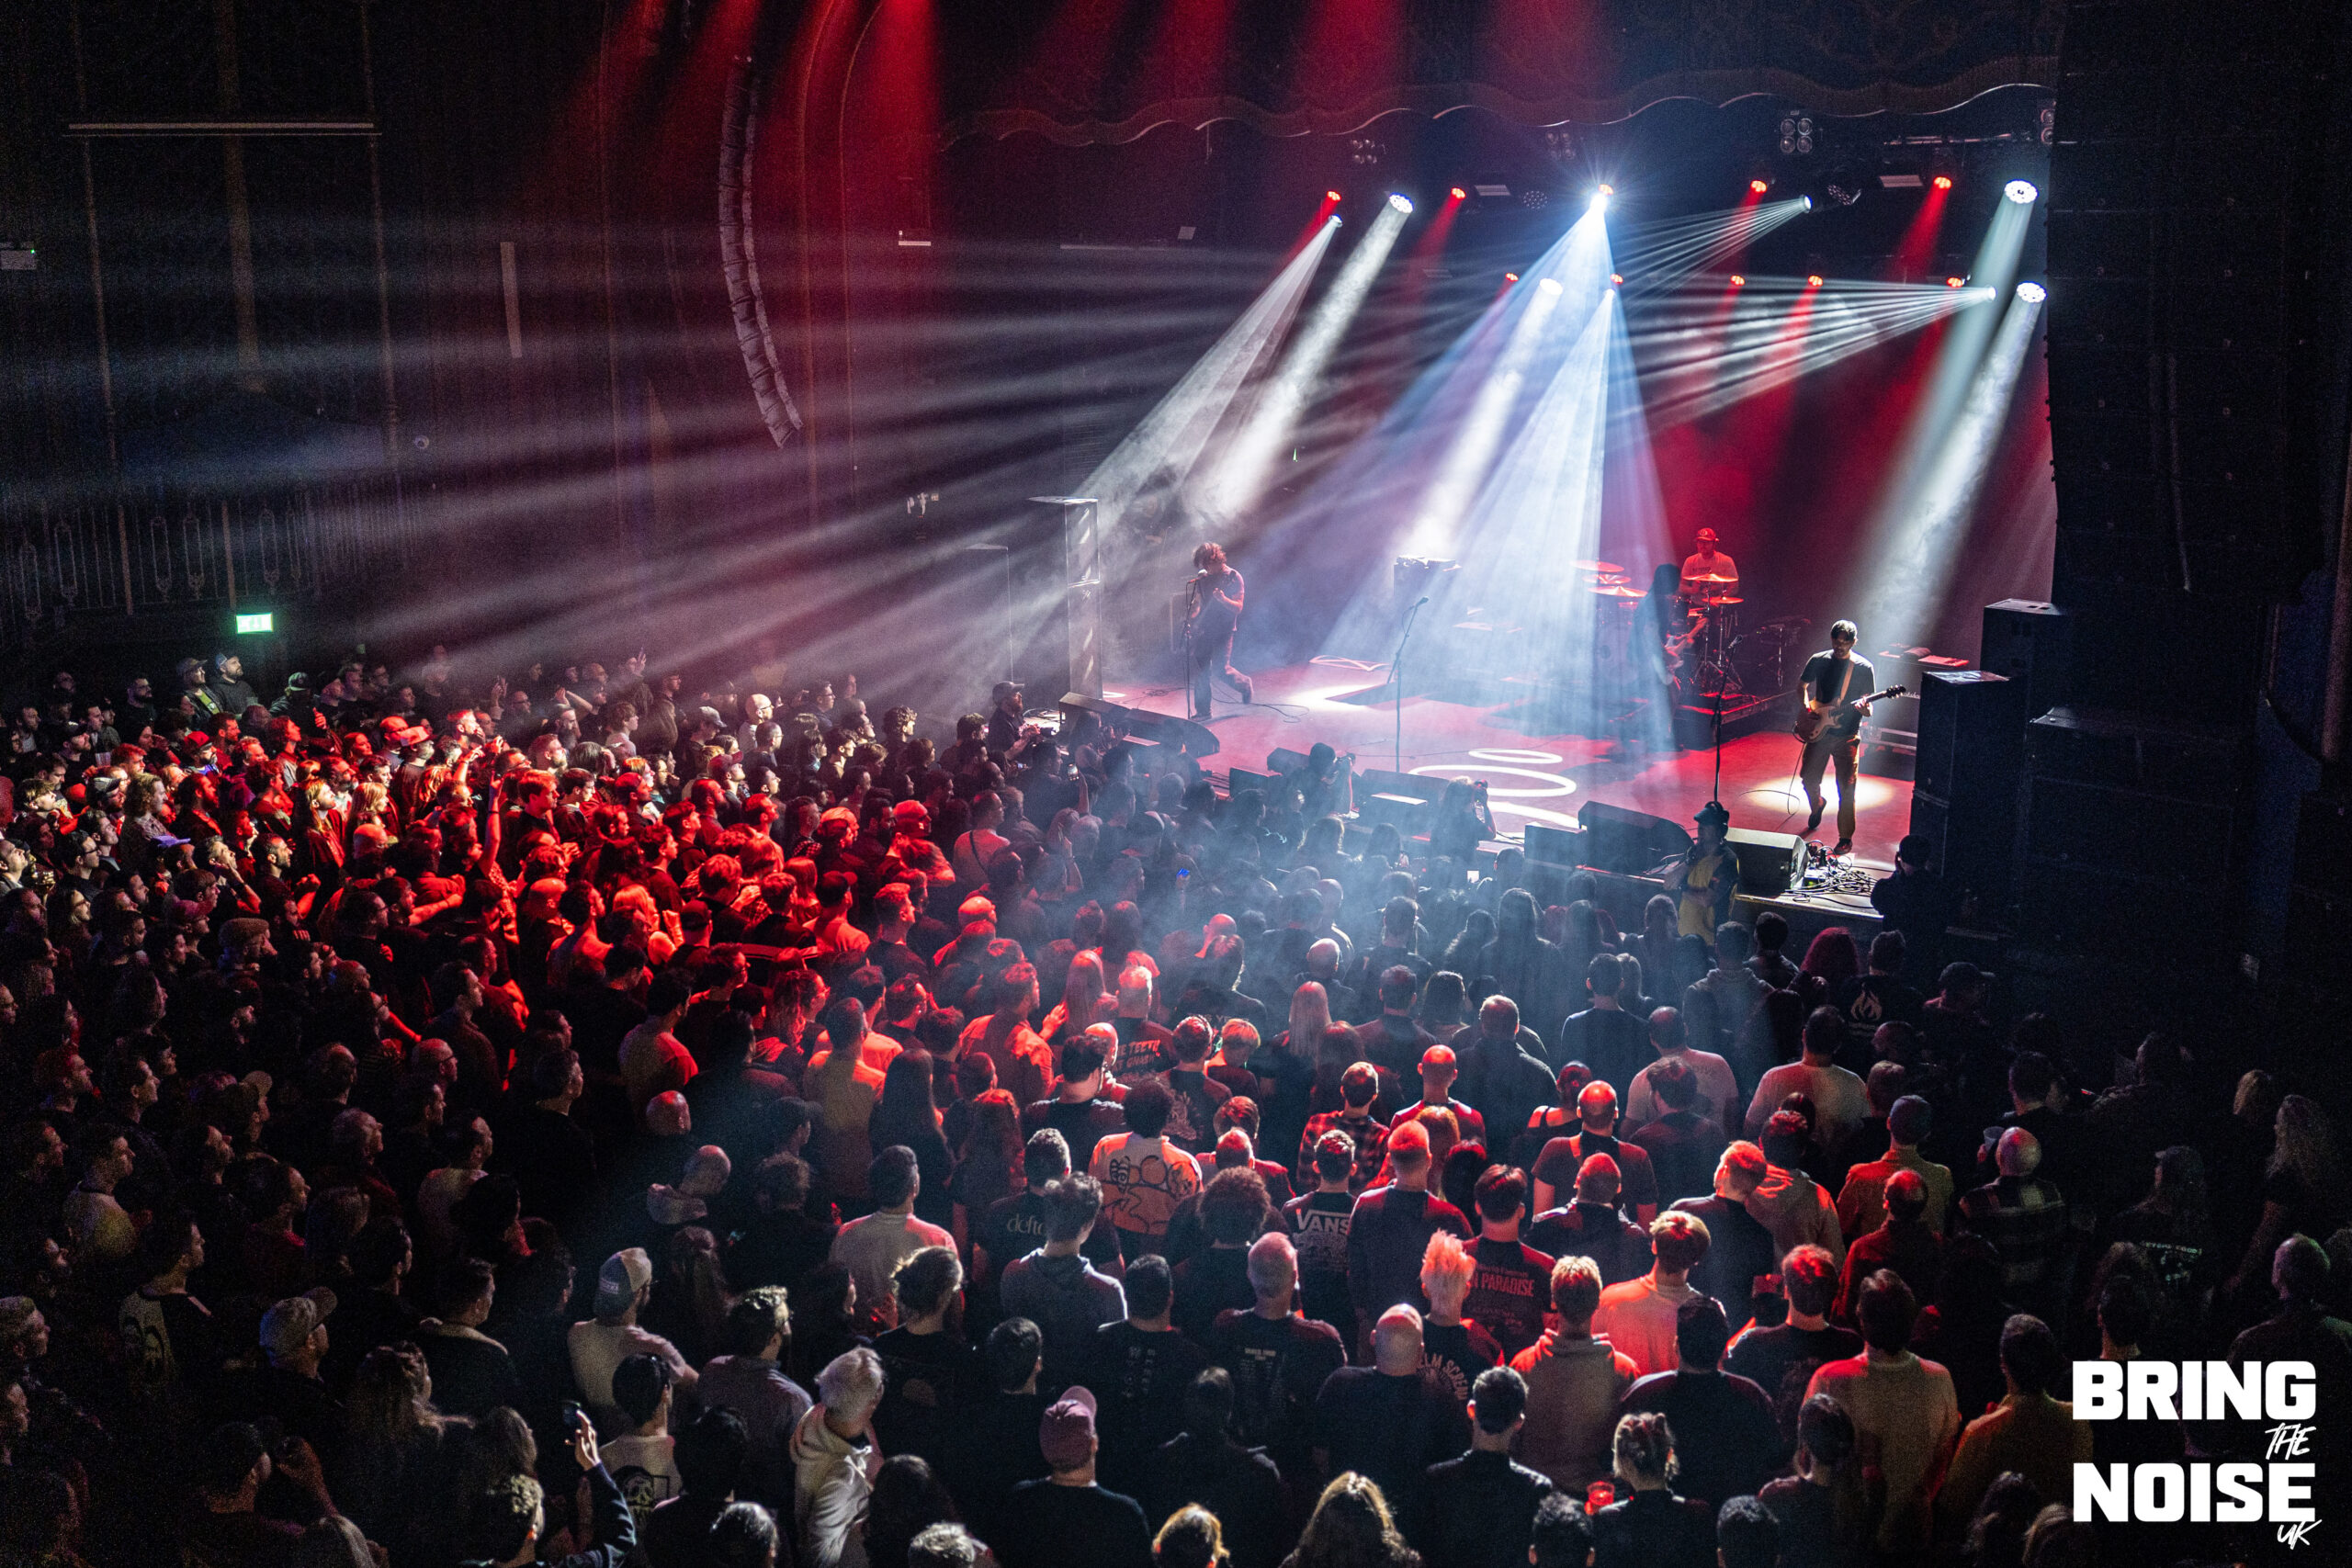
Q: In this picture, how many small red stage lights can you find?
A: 10